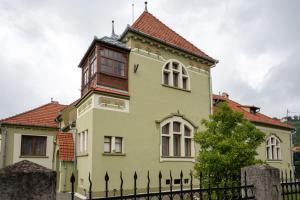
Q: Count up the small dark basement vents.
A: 3